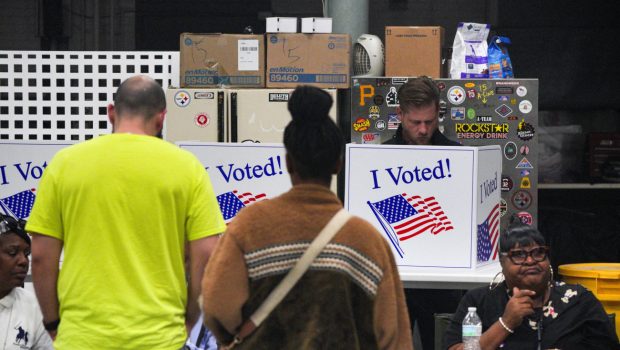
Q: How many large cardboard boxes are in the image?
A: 3